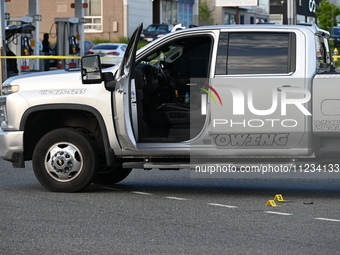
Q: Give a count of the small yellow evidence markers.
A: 2